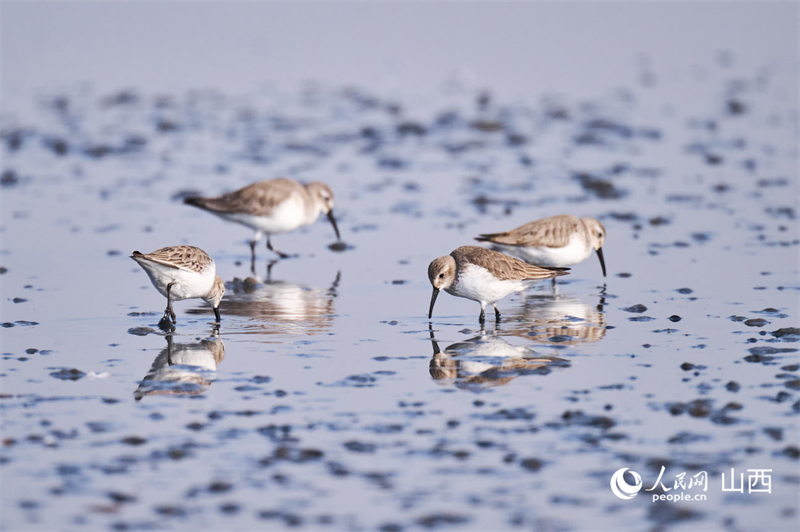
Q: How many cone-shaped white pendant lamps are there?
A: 0